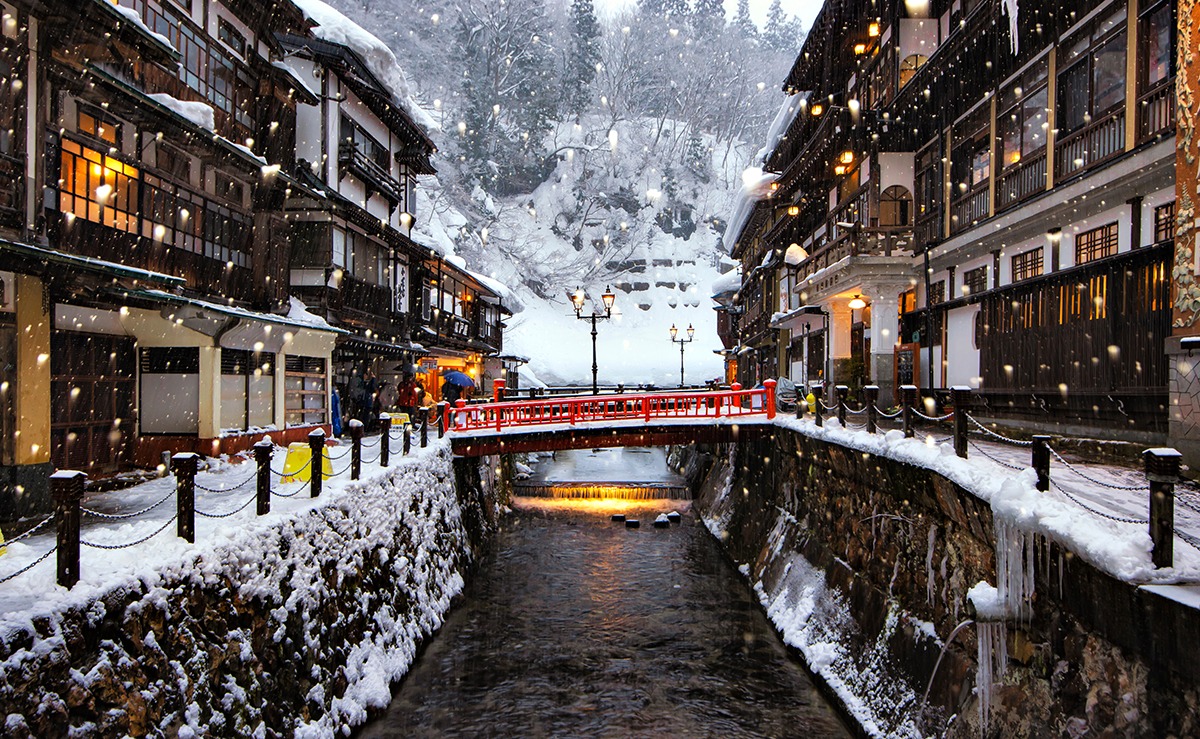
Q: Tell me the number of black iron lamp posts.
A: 2